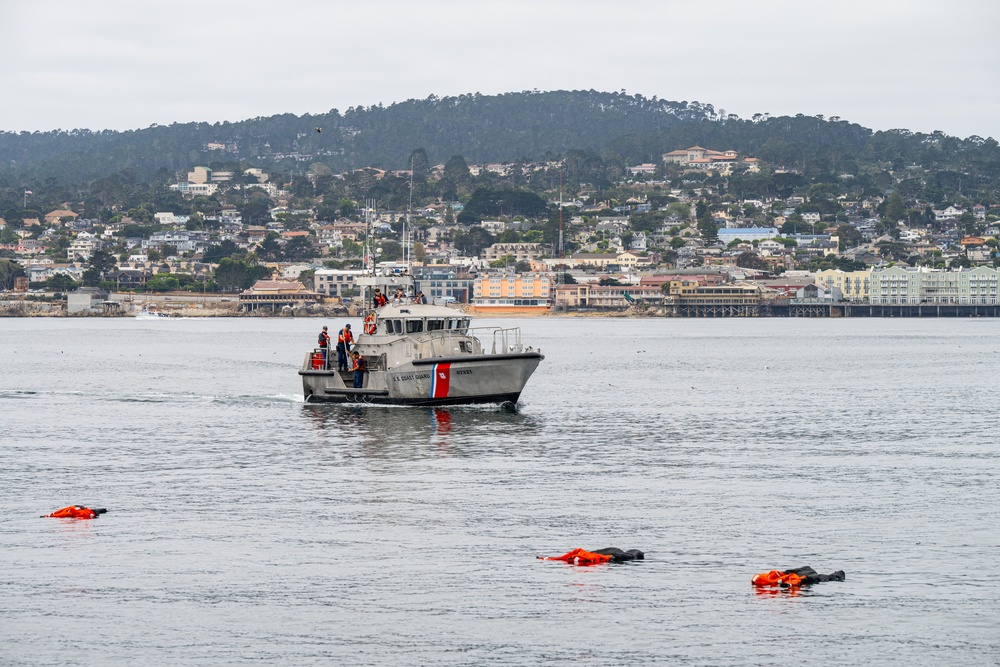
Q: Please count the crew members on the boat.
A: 6